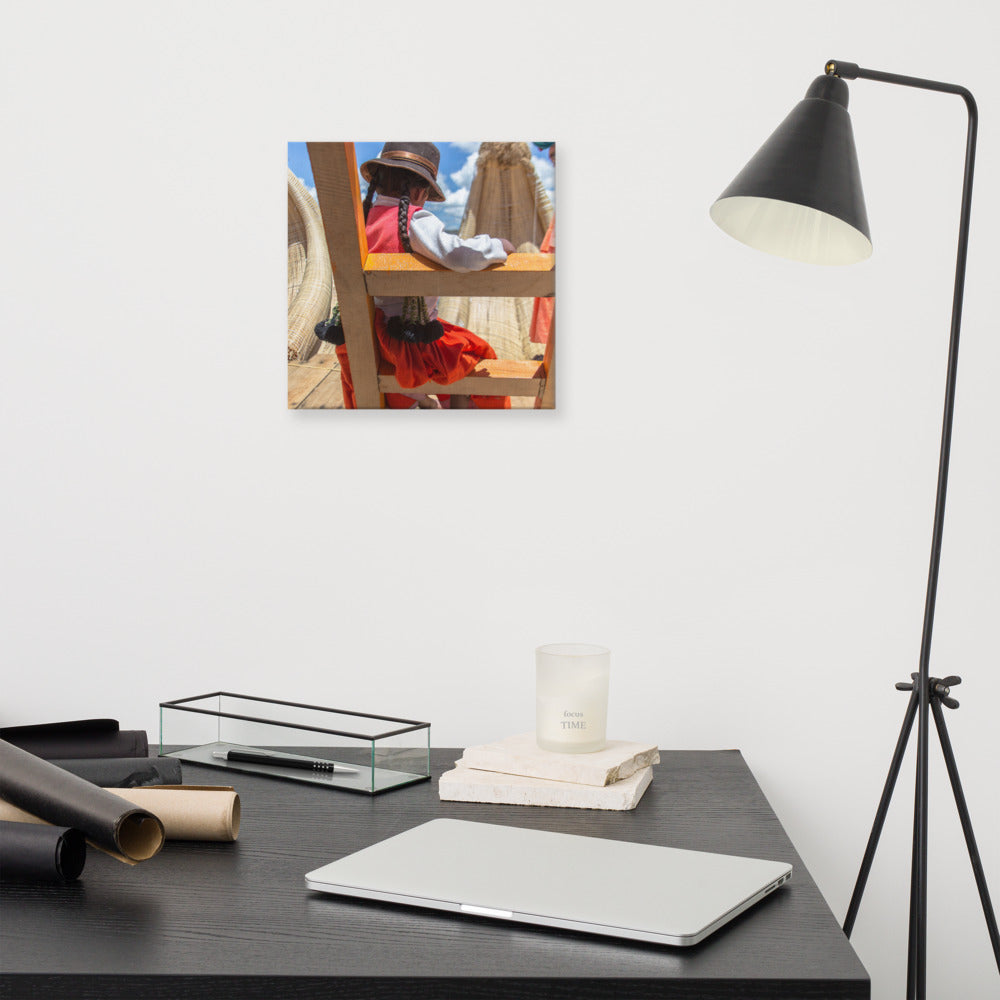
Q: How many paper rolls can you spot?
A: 5